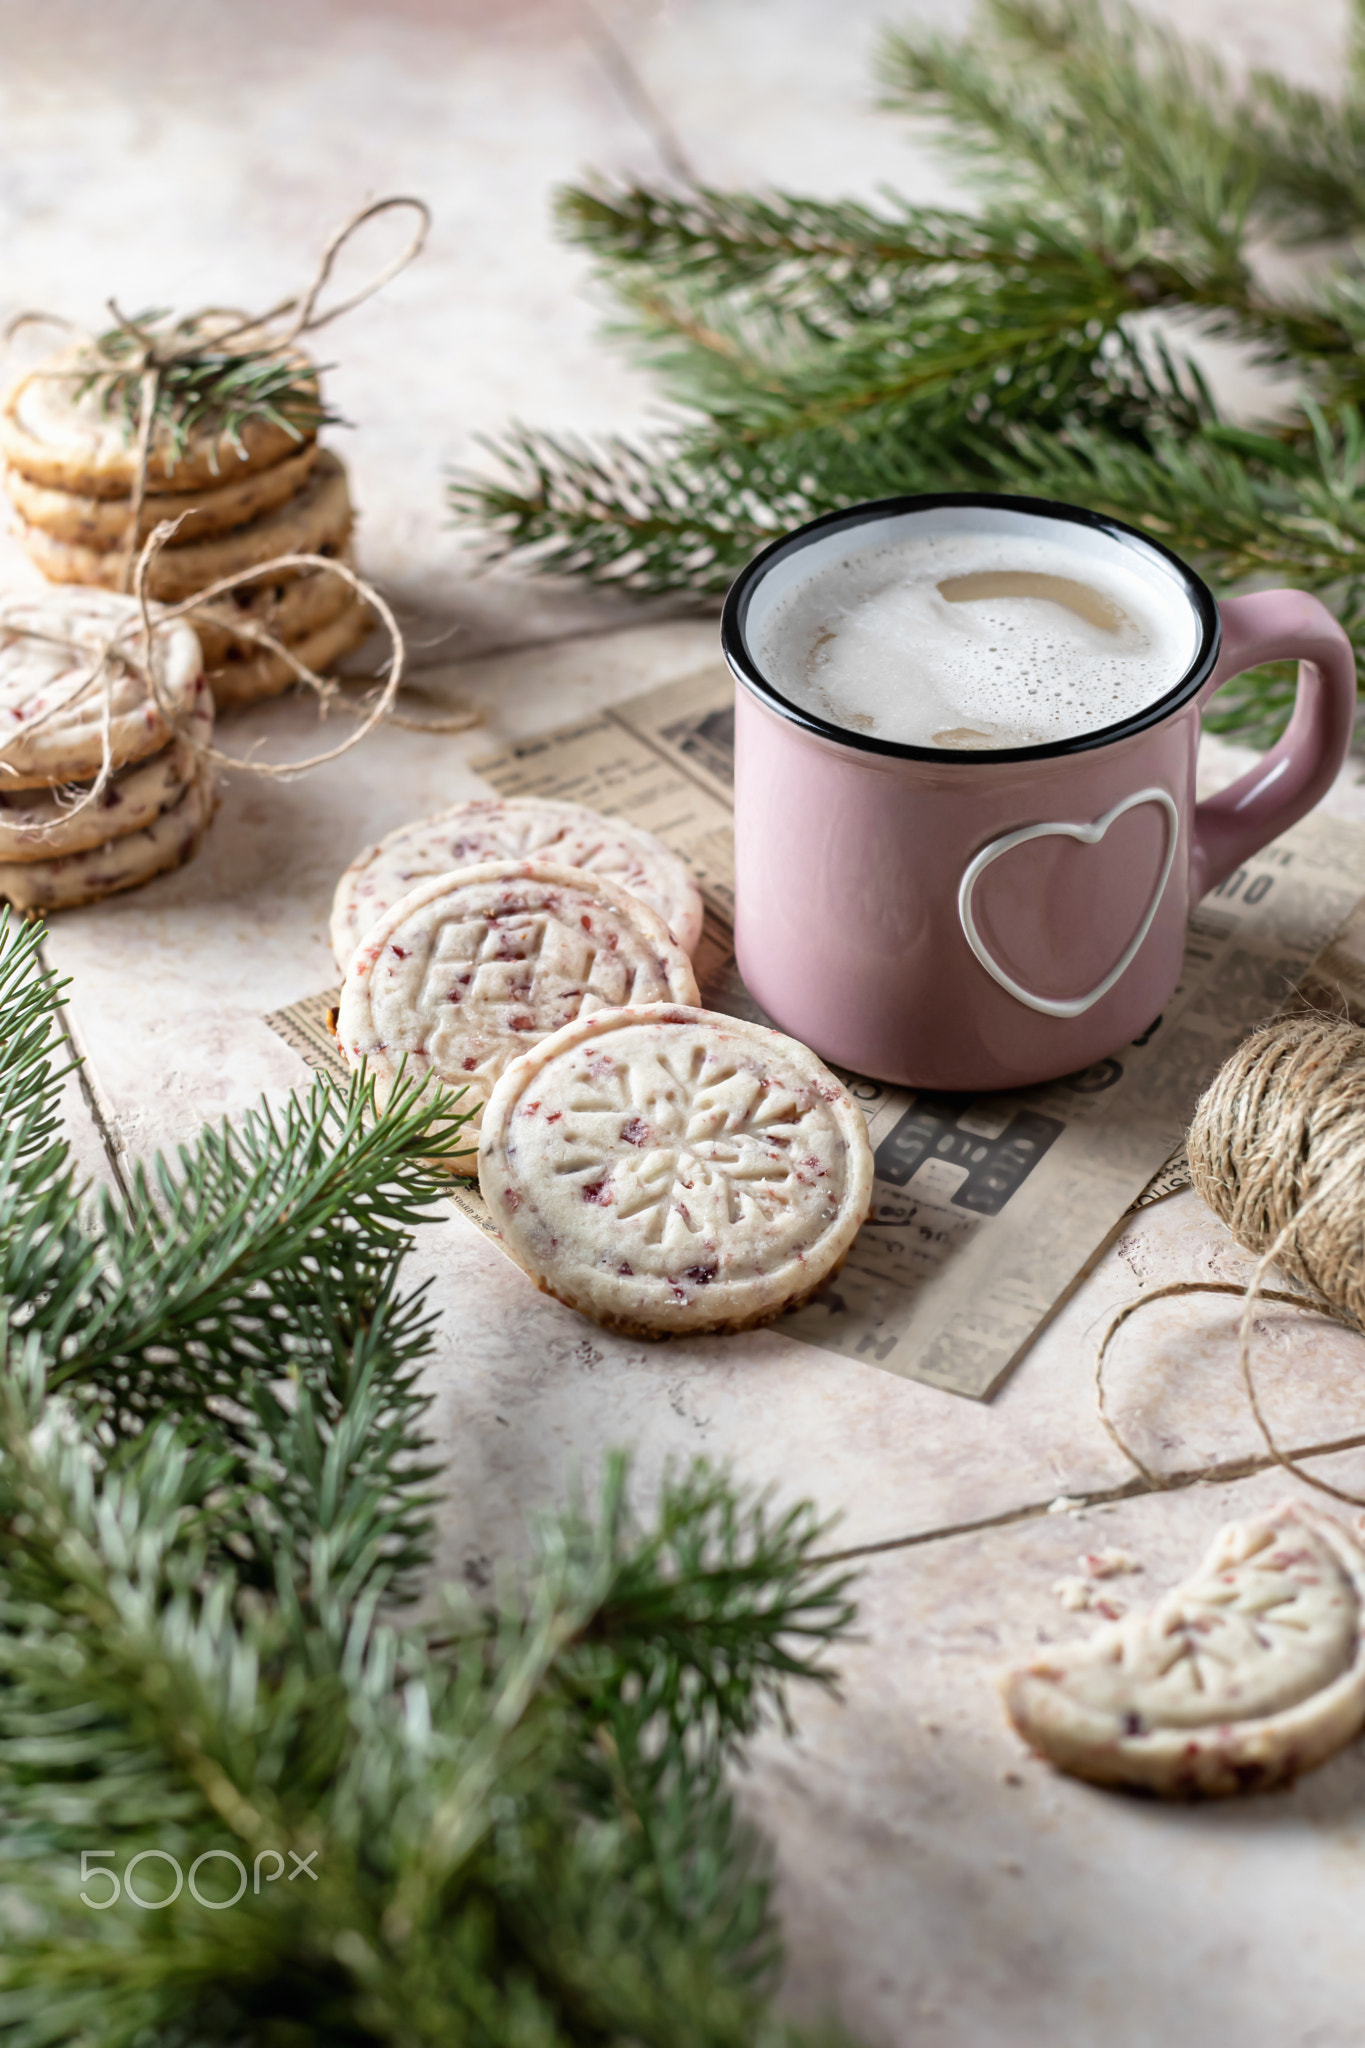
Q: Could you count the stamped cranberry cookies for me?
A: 12